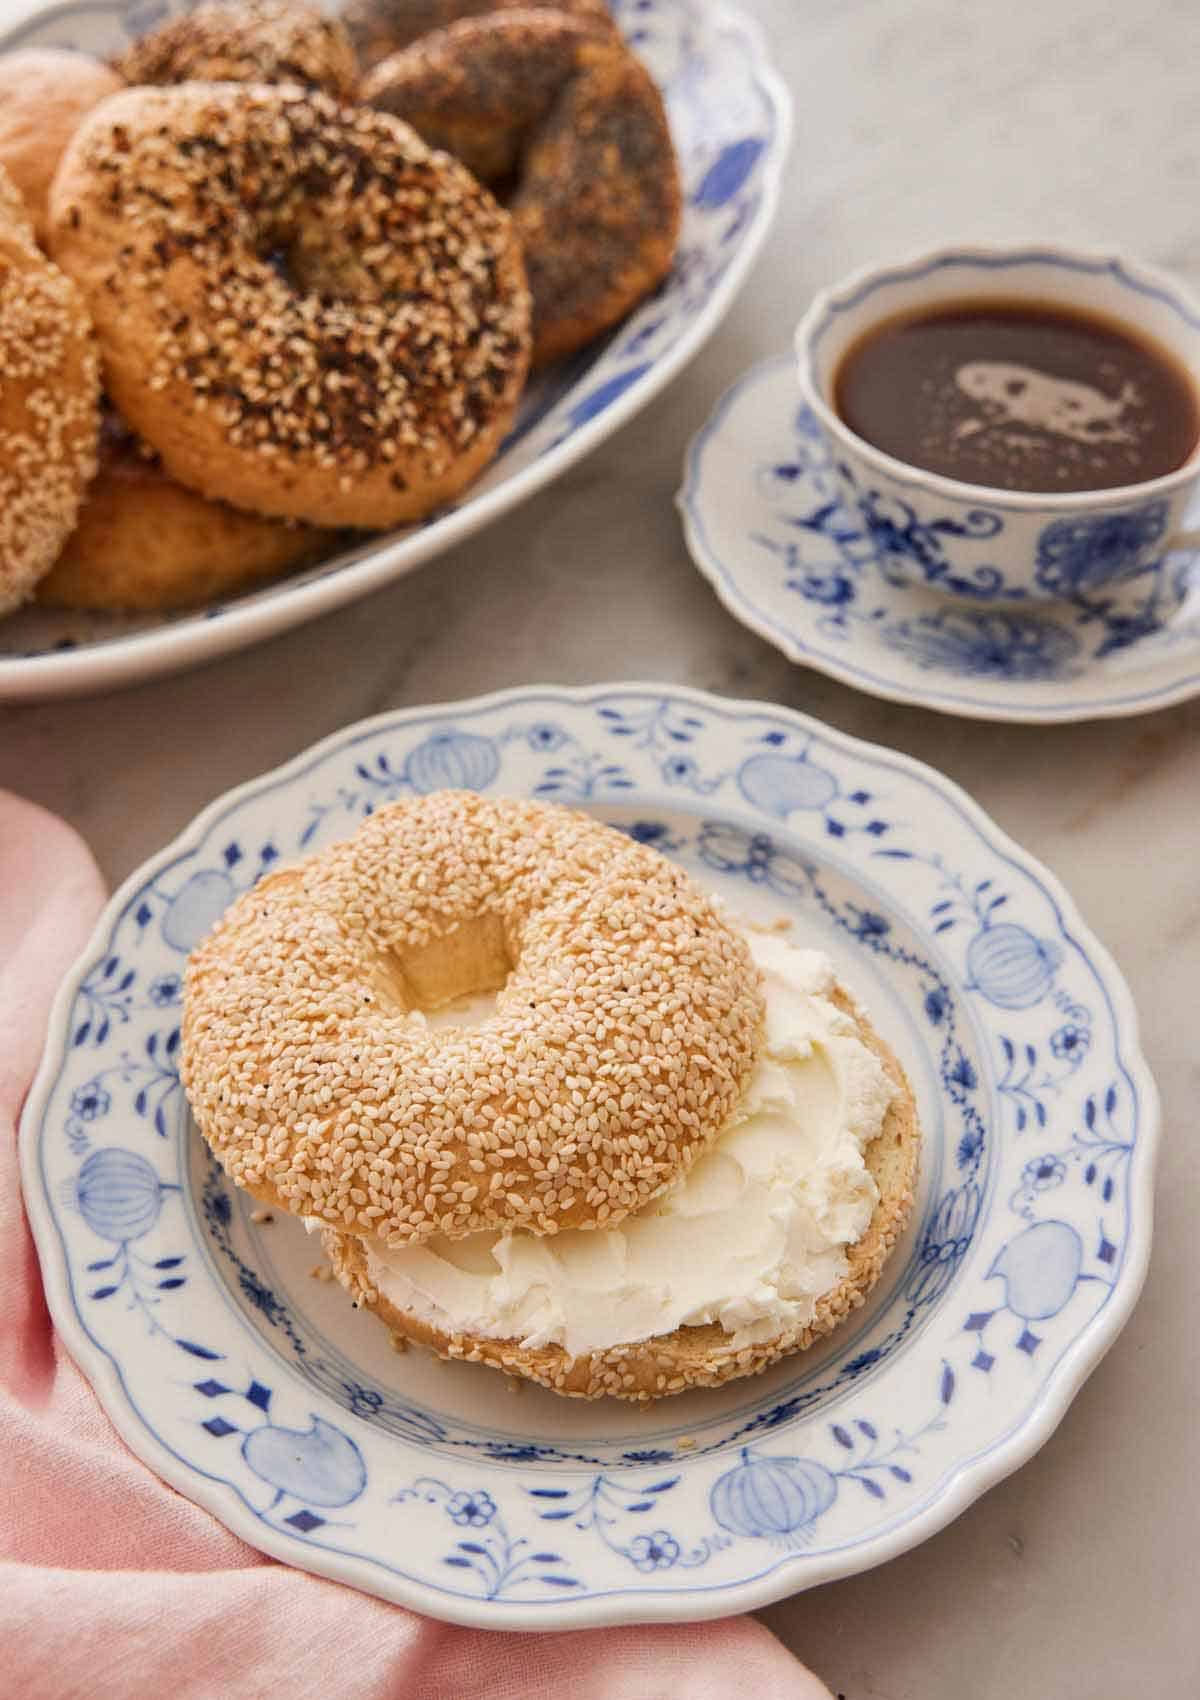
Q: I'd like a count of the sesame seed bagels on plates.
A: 2